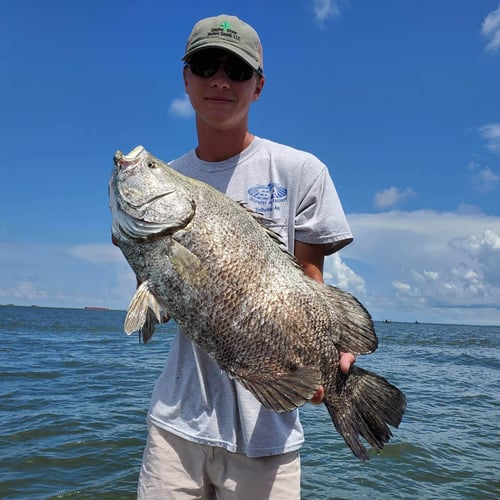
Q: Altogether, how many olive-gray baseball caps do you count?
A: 1